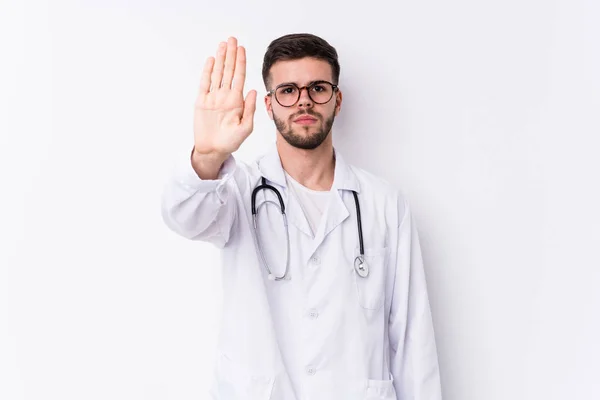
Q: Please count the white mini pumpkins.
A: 0